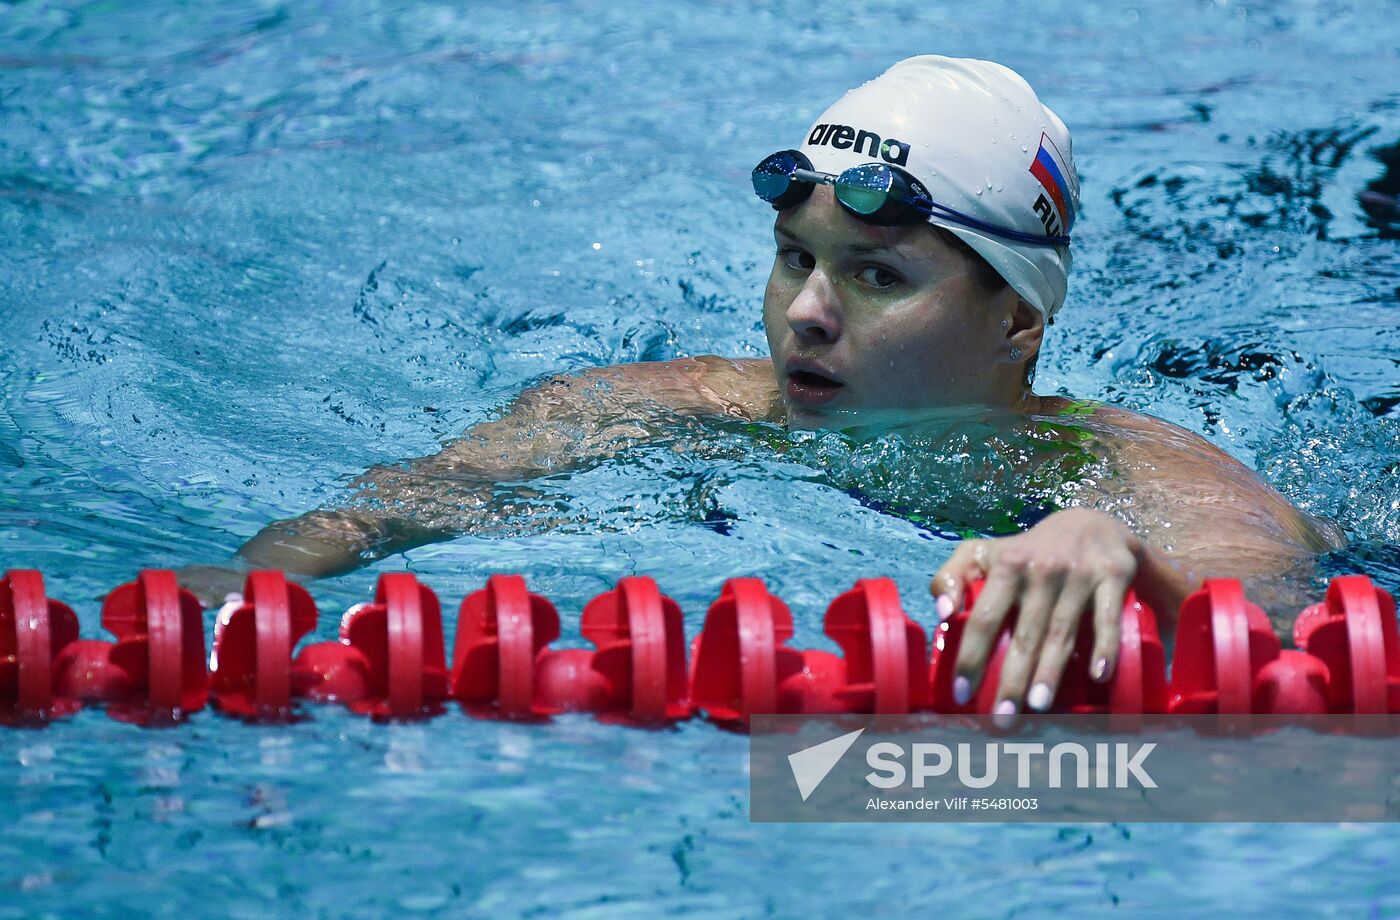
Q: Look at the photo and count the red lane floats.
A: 12